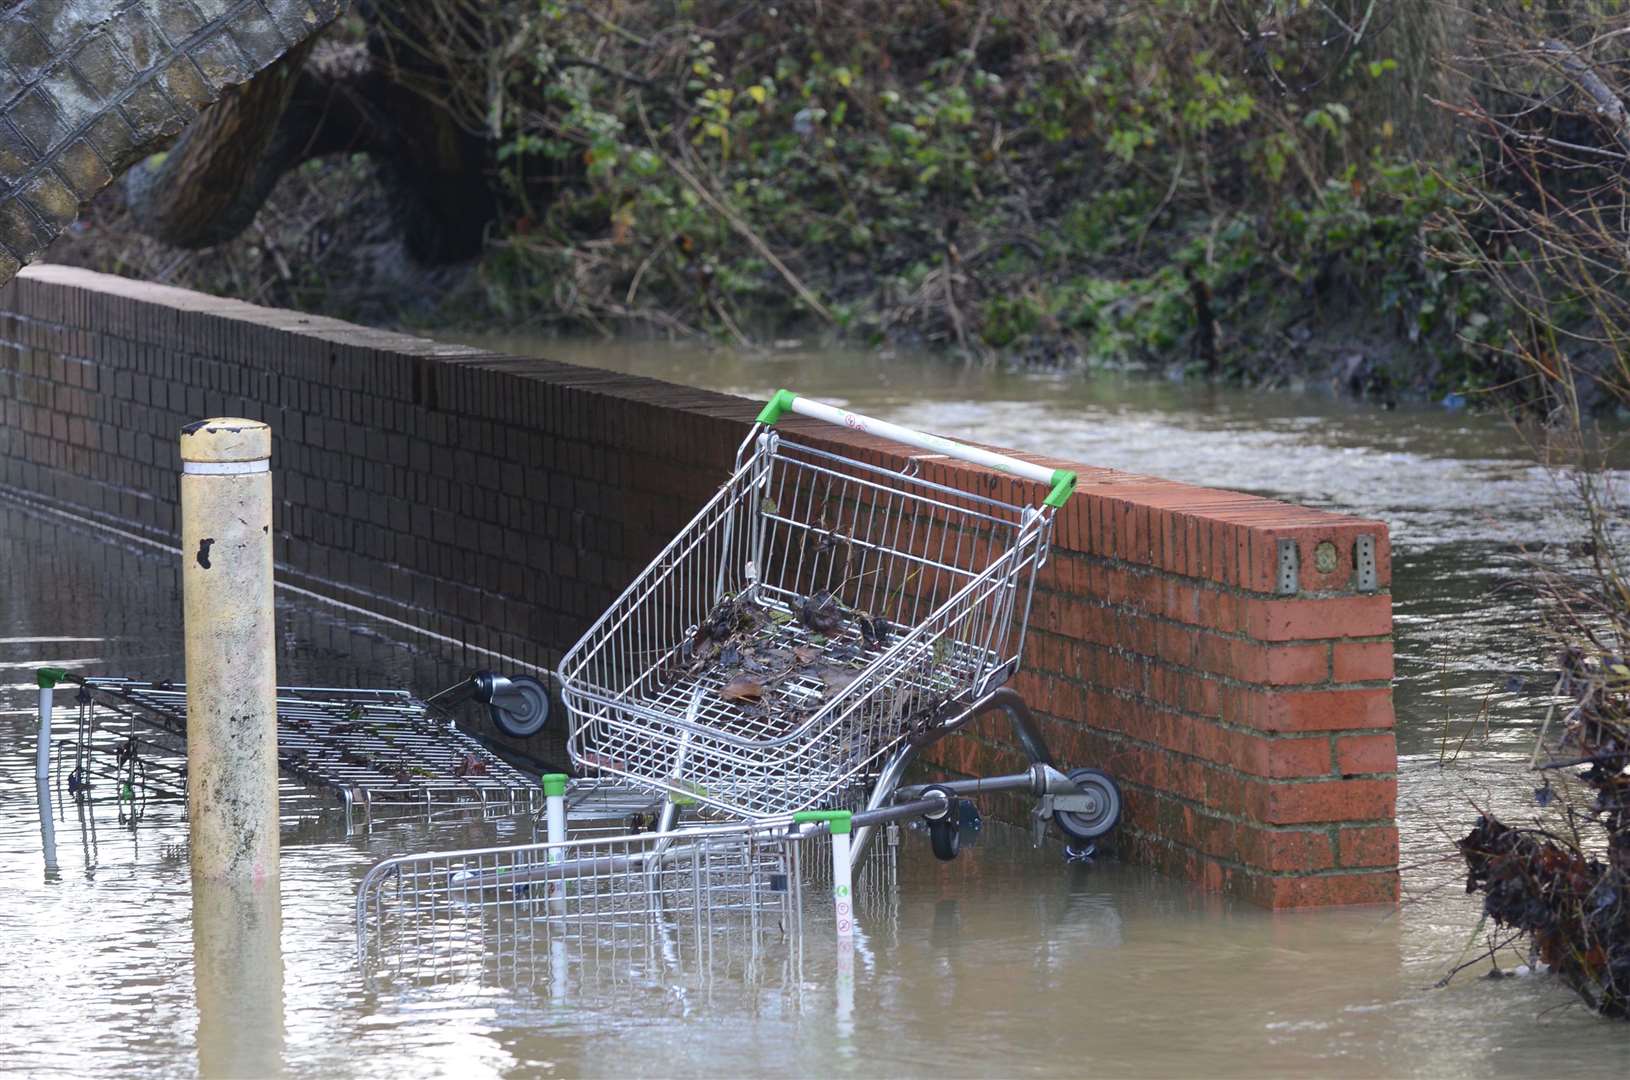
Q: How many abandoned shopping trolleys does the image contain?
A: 4